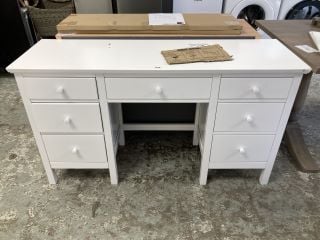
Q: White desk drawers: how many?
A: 7